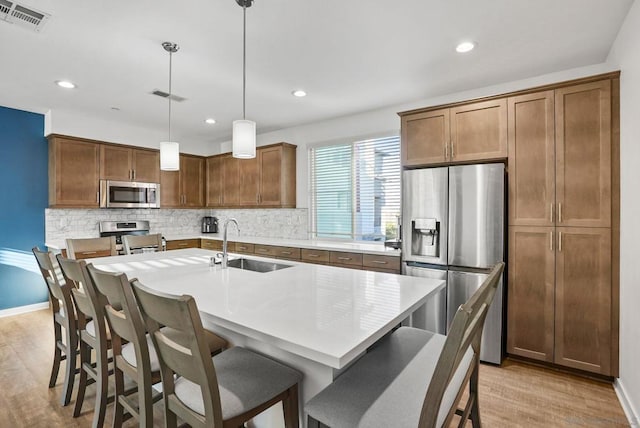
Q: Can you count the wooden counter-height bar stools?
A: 7